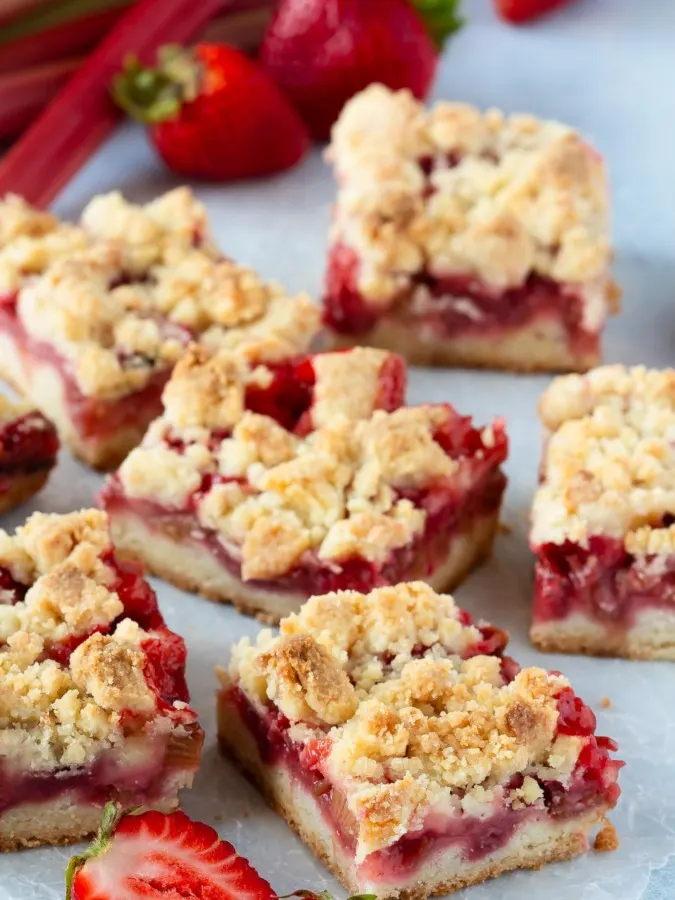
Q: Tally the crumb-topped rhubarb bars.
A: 7